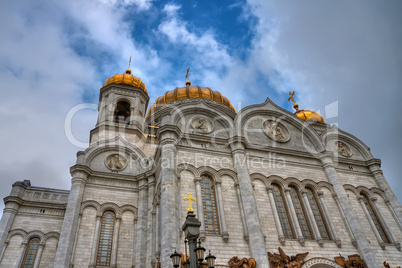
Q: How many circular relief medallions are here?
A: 4